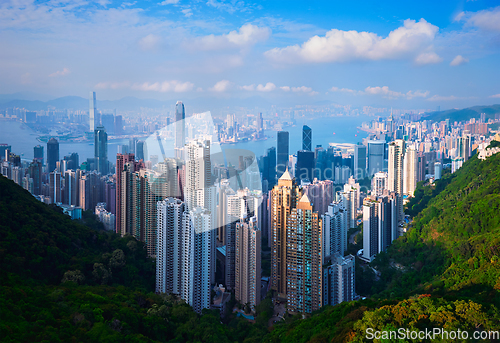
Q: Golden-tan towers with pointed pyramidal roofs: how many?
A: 2